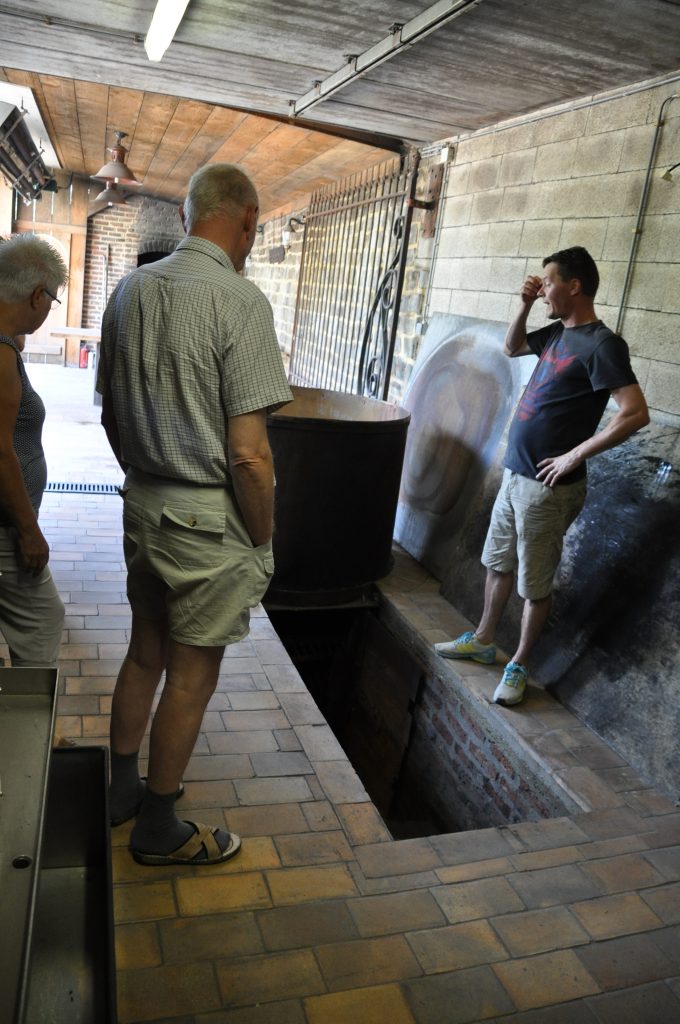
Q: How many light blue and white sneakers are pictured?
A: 2